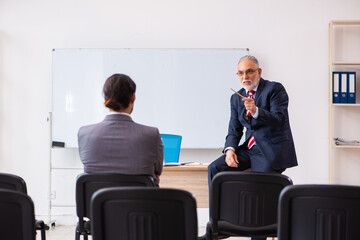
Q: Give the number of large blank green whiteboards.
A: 0